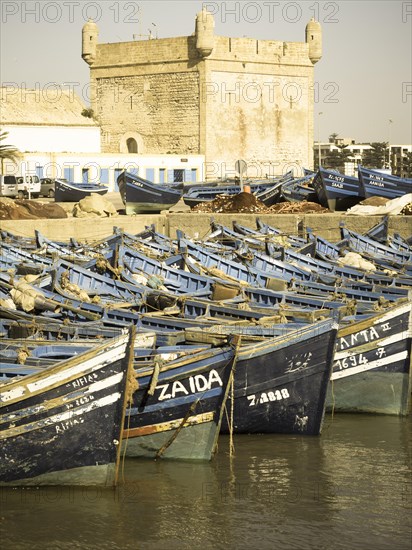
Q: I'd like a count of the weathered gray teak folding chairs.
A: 0